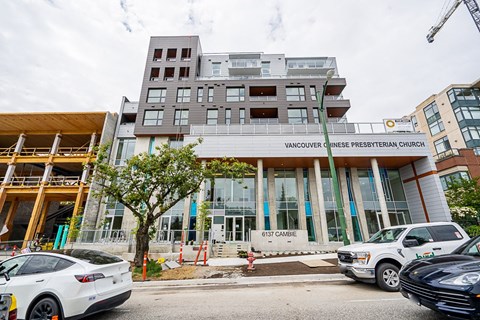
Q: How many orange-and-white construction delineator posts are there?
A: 4